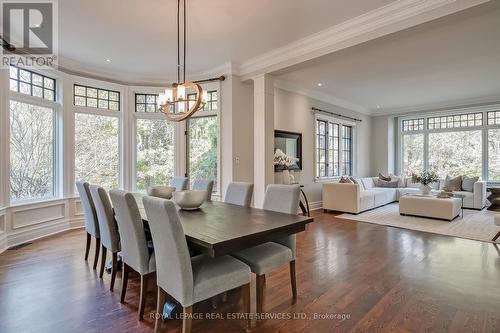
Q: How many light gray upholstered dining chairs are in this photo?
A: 8